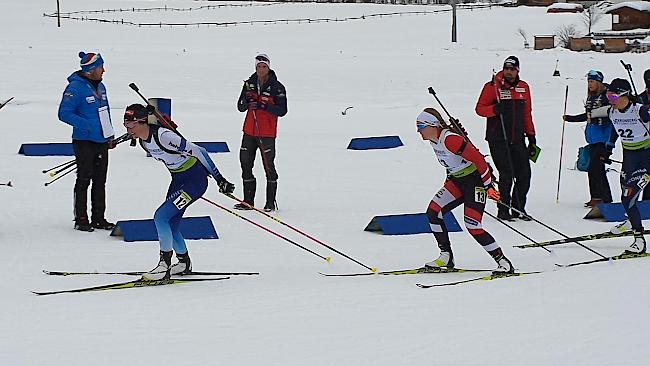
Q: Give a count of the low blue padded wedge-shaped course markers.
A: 6